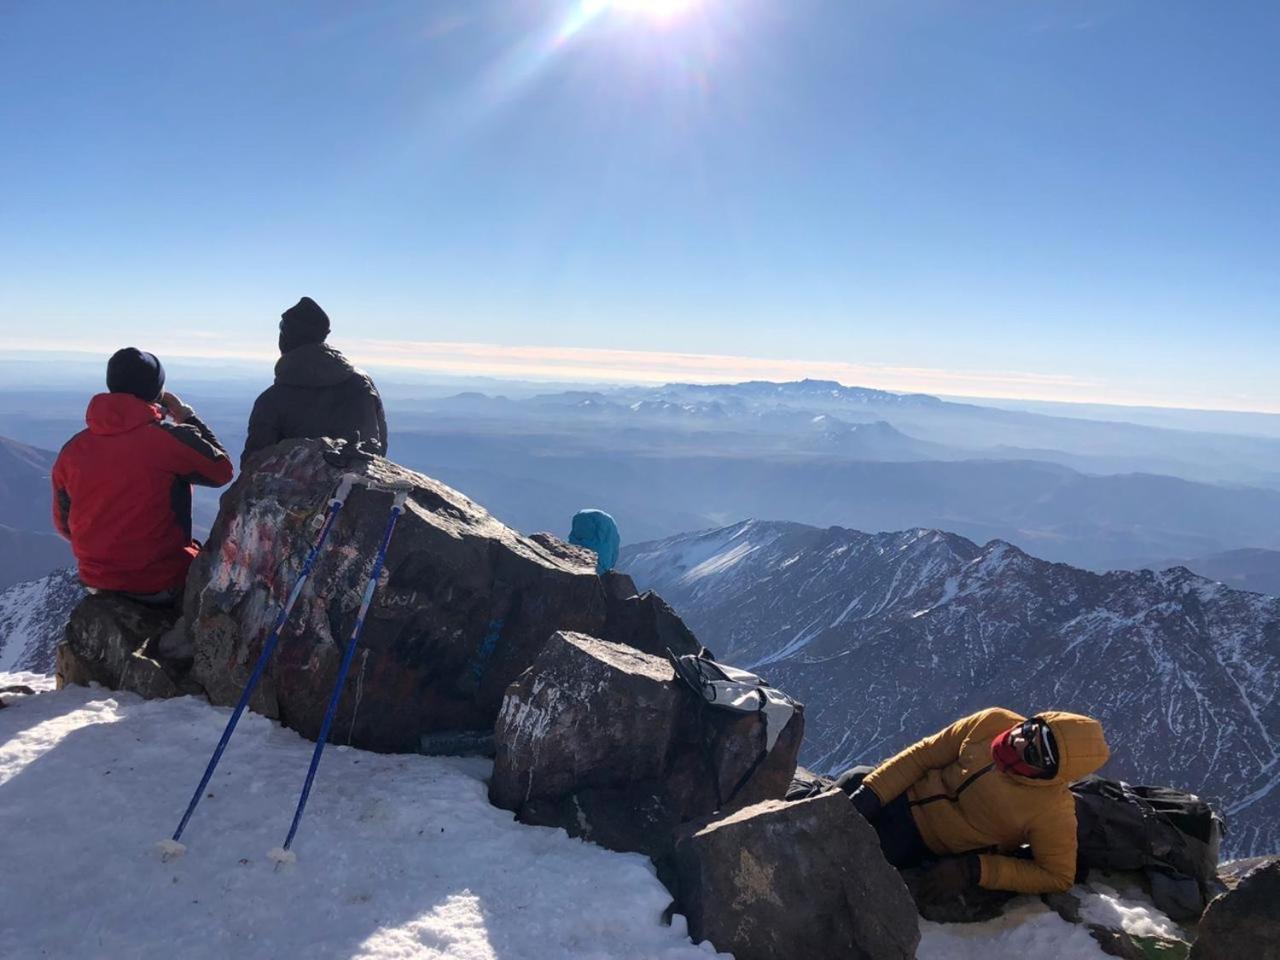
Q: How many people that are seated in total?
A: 2